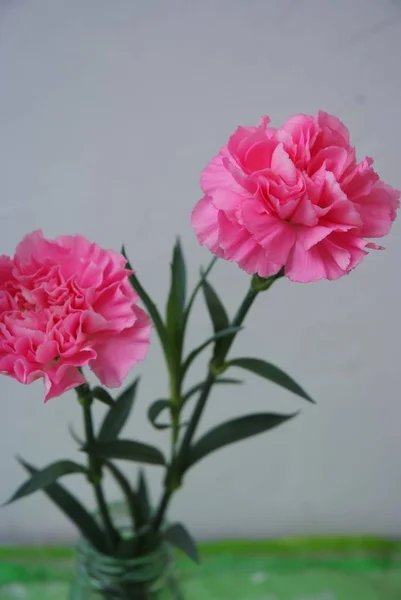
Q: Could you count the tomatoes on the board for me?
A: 0